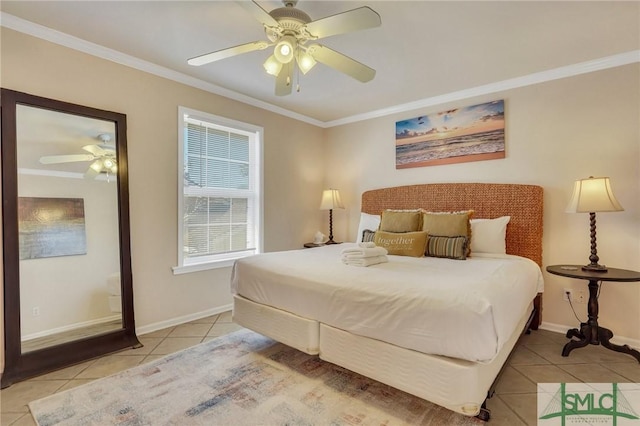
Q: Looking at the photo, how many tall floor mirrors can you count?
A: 1